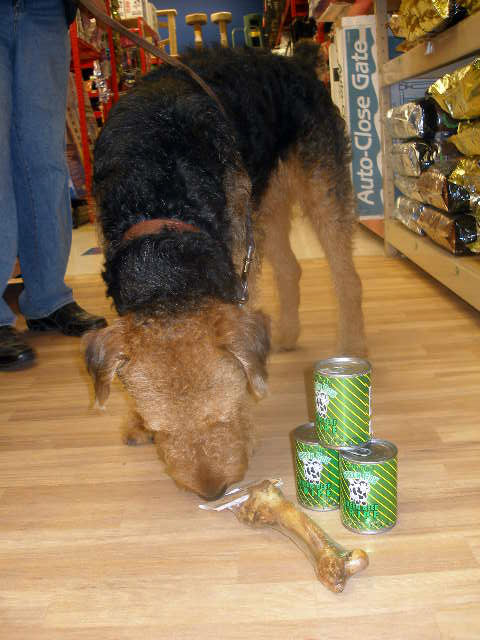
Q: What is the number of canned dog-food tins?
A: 3